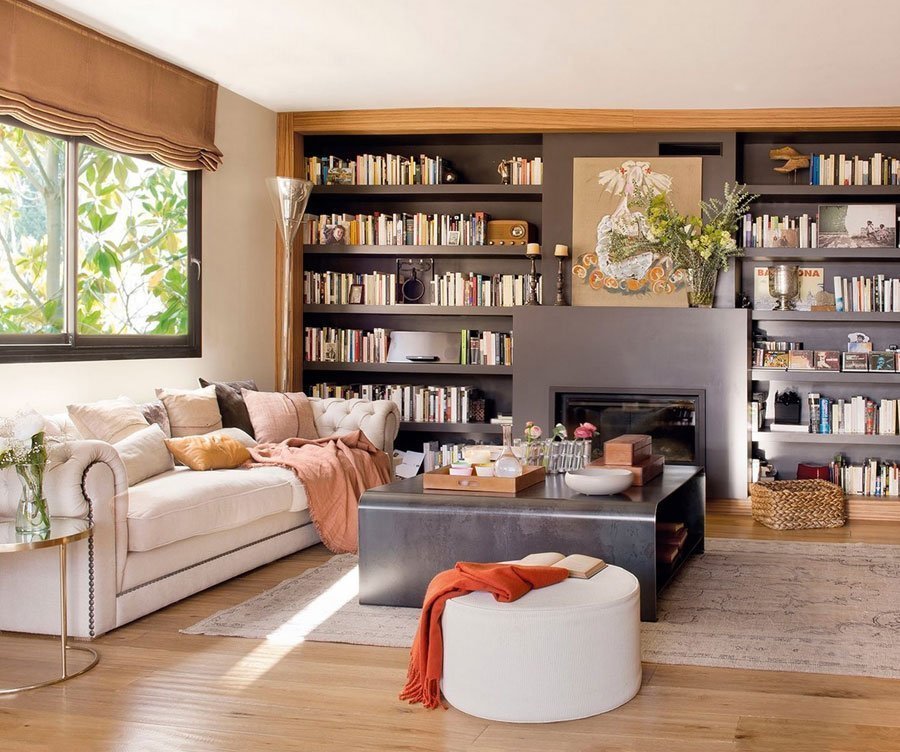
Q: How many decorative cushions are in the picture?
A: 8